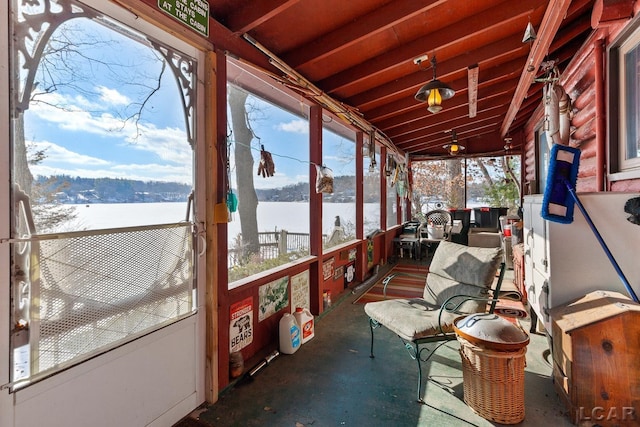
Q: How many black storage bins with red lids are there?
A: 2